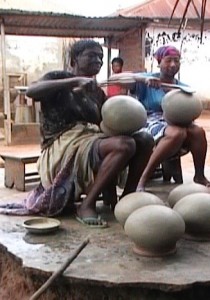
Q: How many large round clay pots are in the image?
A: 6